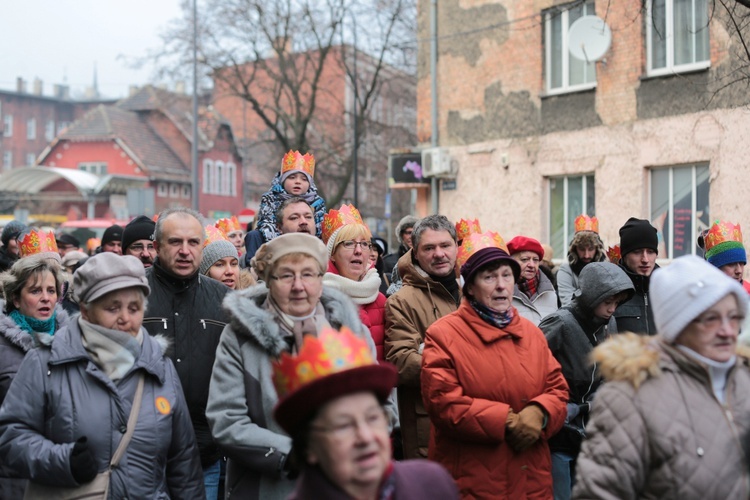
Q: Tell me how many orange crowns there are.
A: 11